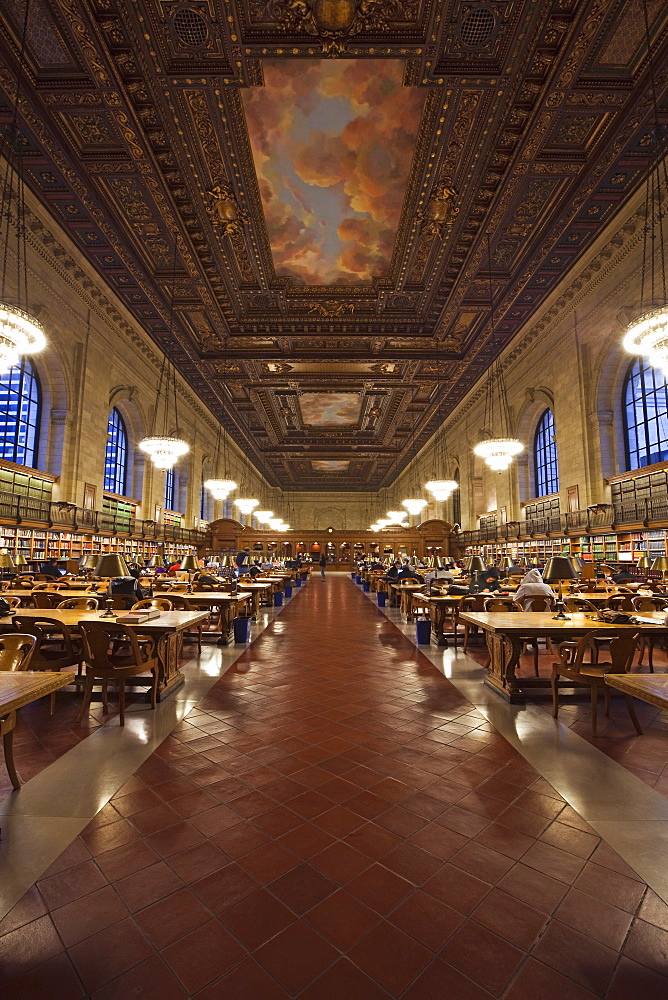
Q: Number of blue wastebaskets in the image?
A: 10